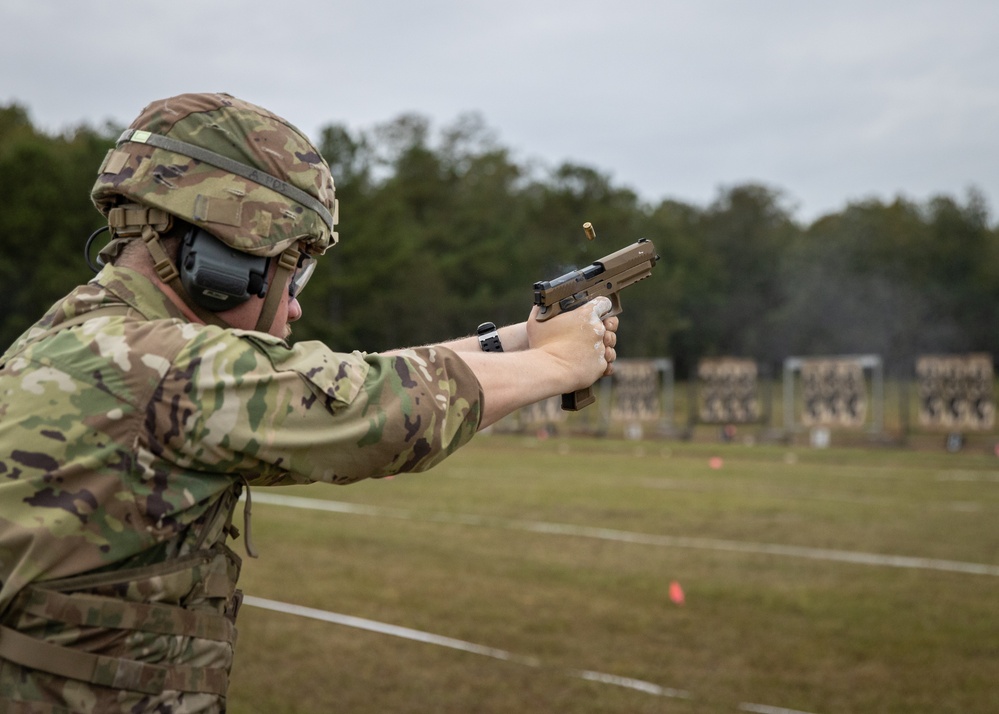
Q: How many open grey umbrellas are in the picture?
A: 0